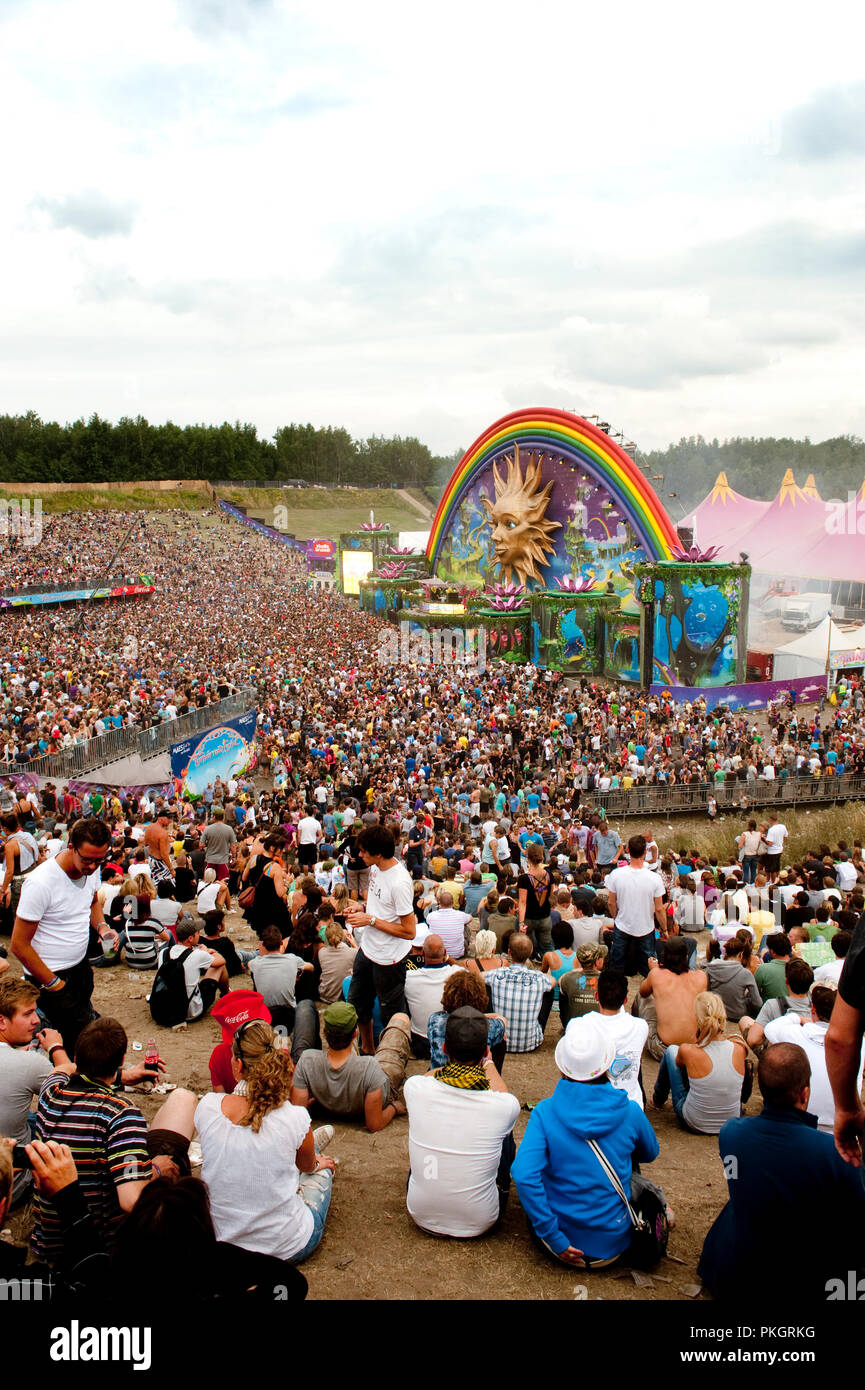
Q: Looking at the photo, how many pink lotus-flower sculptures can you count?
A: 8